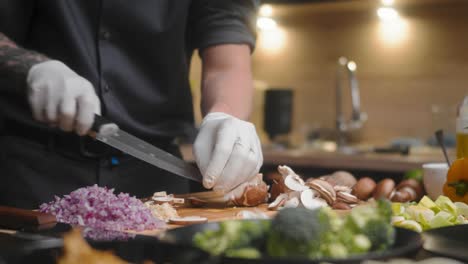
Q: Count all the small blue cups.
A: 0